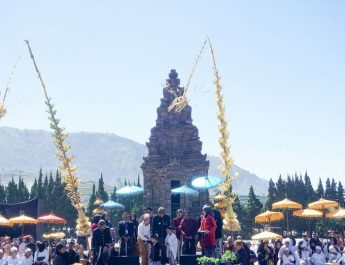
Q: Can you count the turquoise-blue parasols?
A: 4